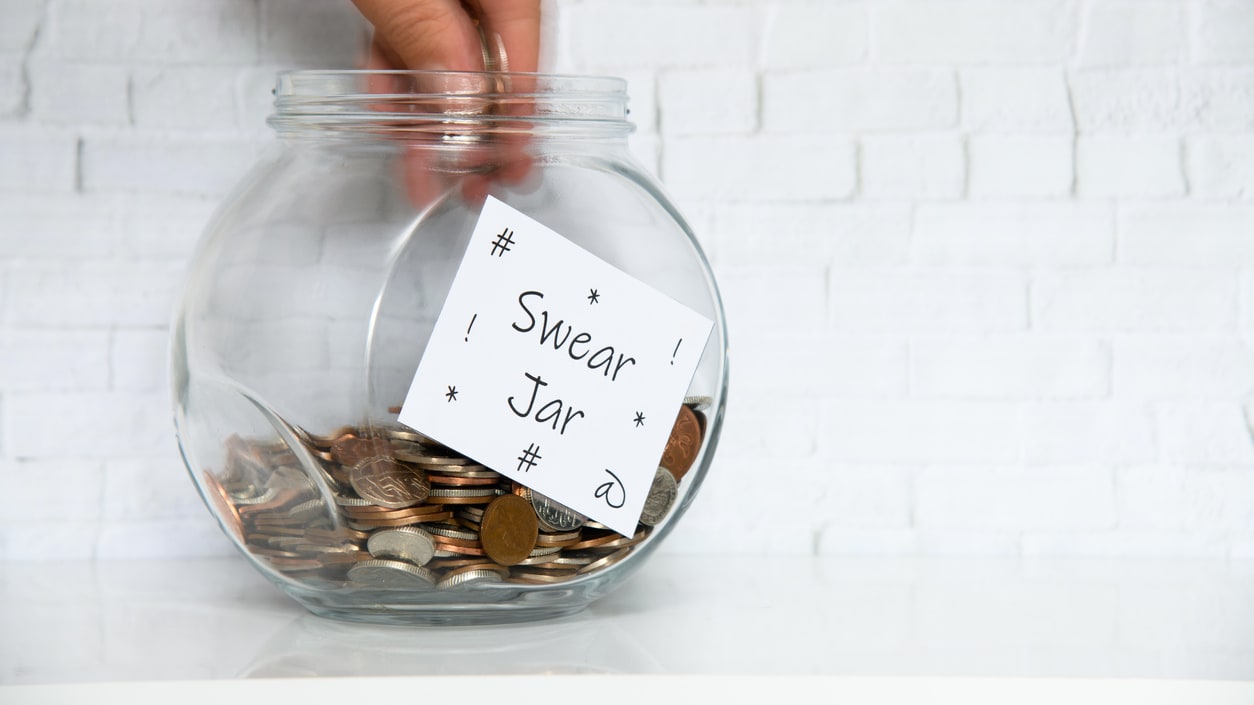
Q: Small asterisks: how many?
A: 3